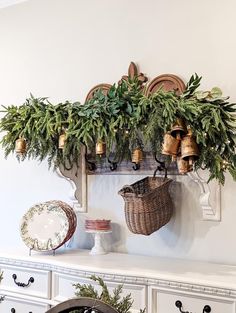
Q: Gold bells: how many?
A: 8